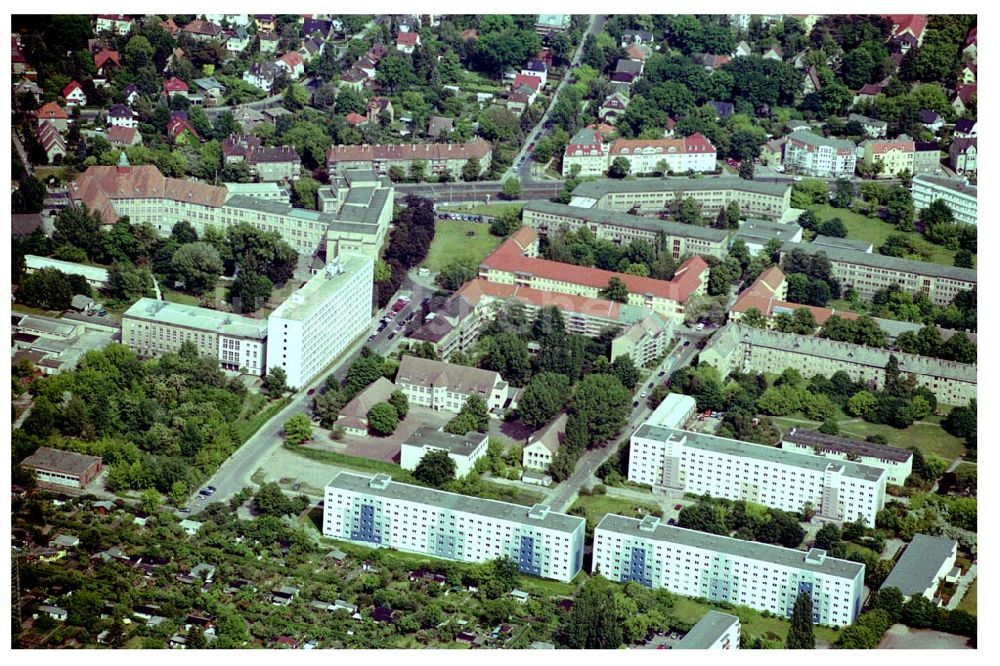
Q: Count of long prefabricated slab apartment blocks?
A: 3